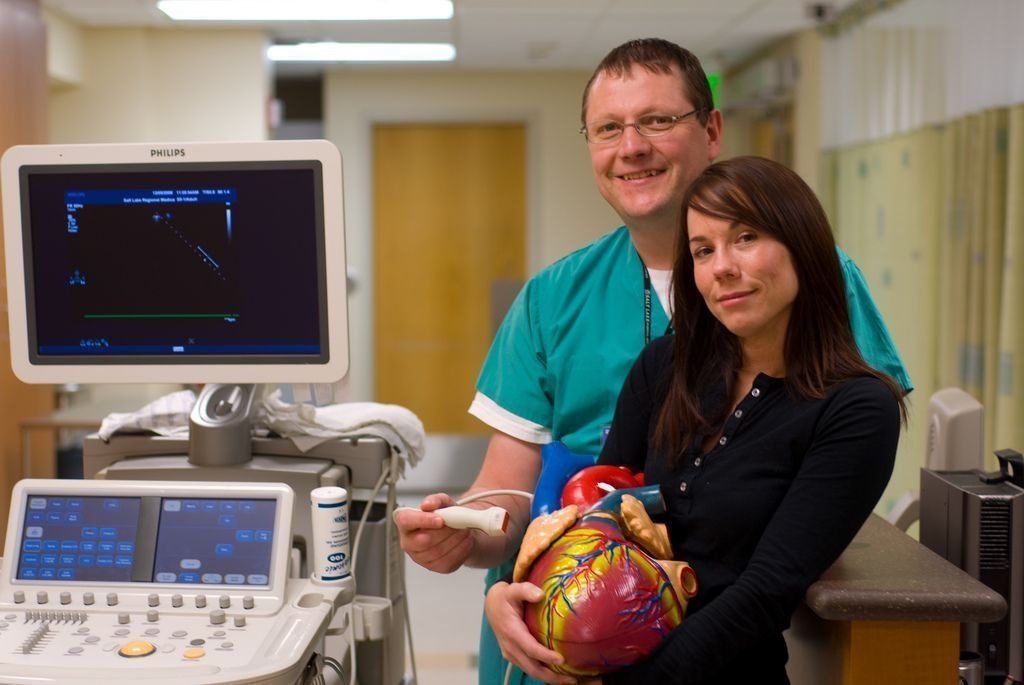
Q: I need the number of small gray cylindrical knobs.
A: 14